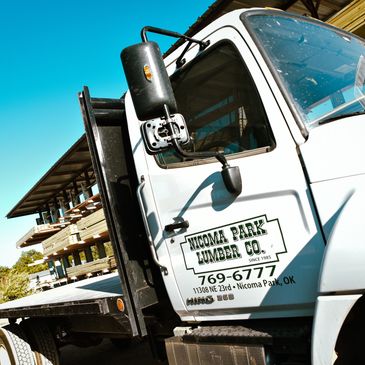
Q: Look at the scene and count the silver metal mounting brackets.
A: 1